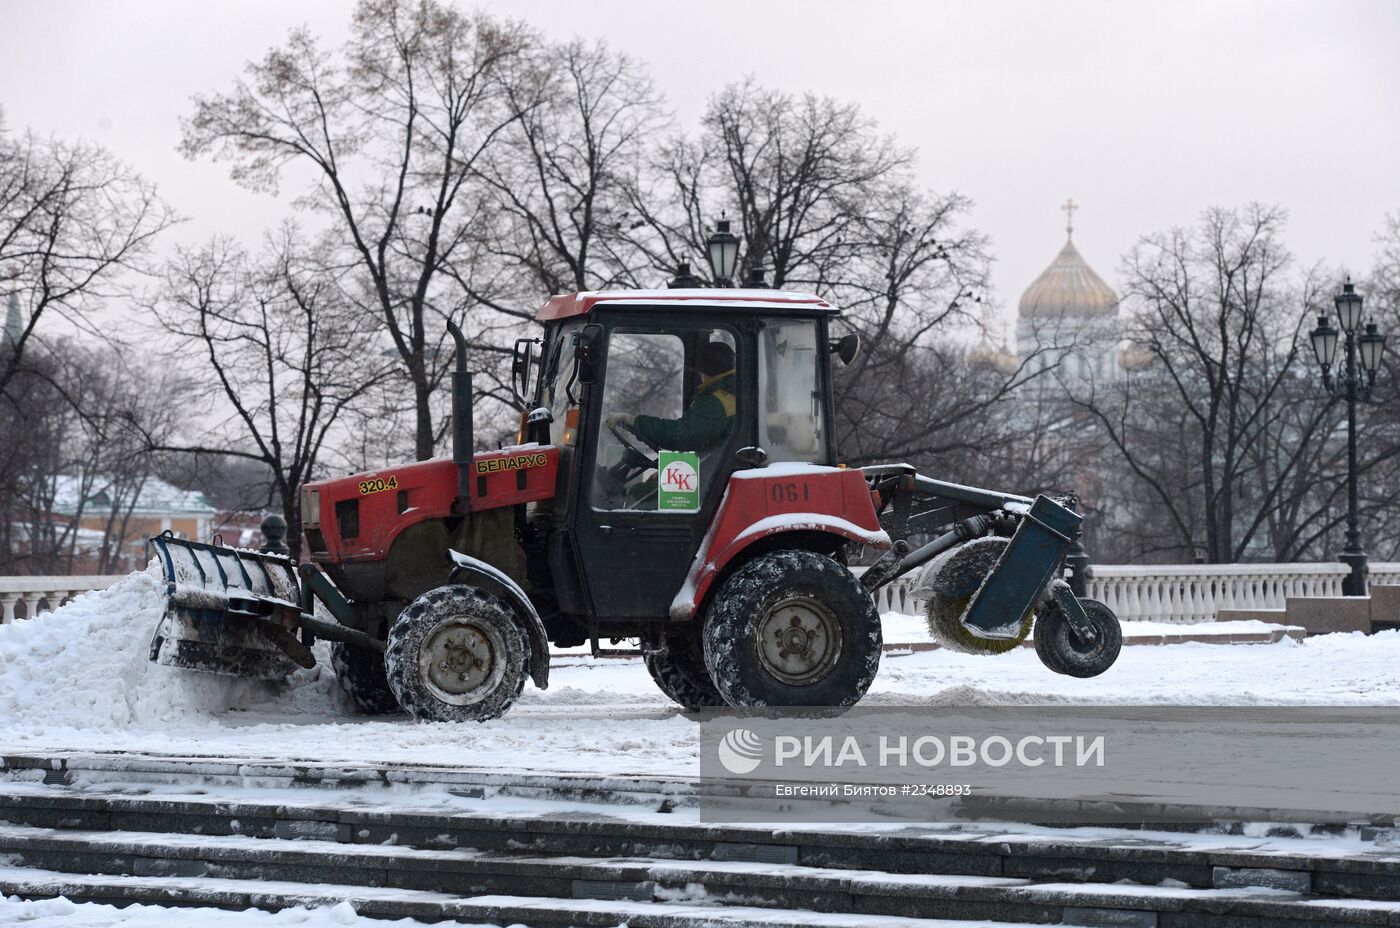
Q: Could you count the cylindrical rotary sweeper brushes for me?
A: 1